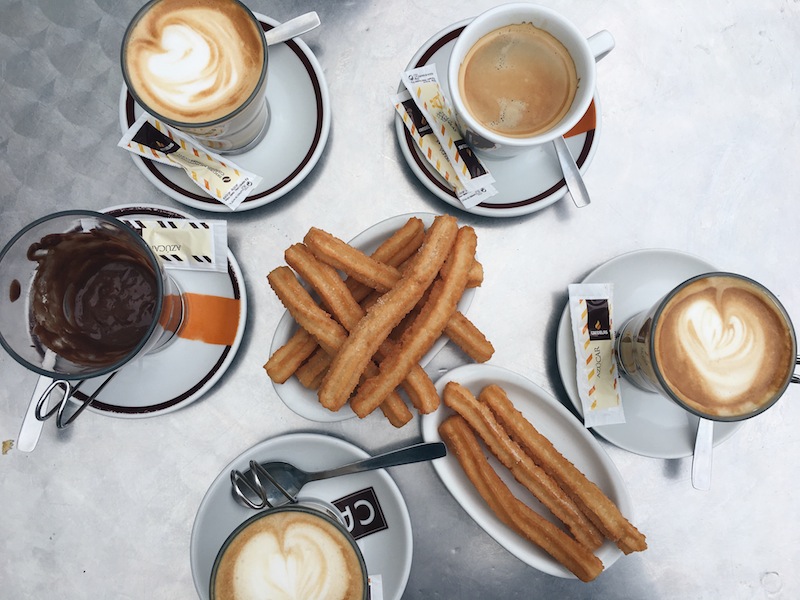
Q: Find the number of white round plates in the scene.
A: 5